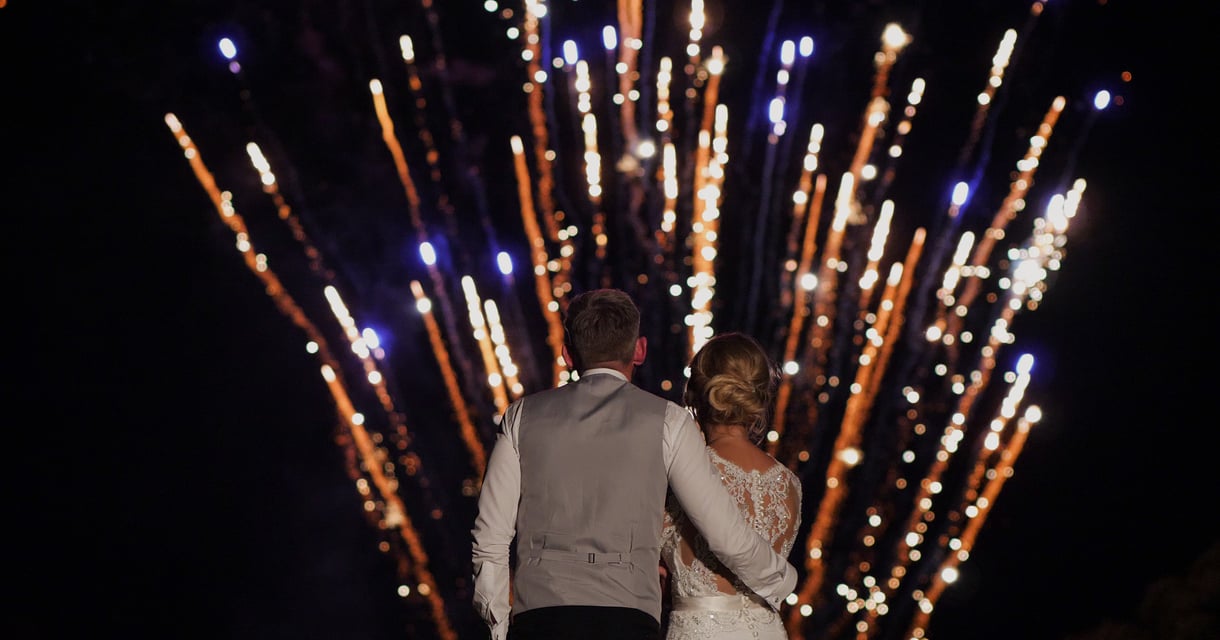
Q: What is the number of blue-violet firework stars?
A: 12